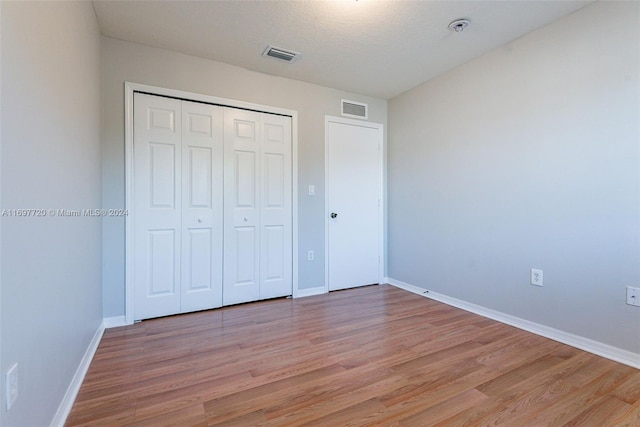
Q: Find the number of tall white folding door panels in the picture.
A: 4